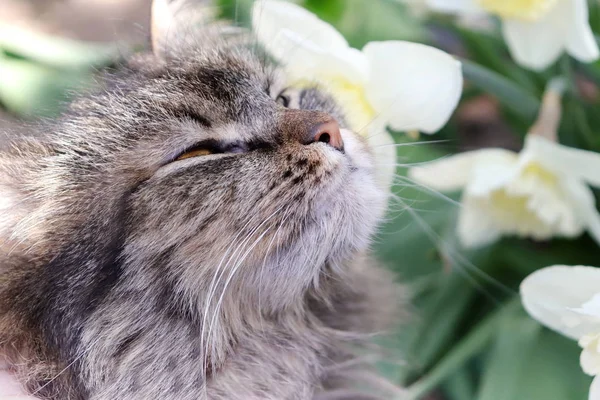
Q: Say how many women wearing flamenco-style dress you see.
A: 0